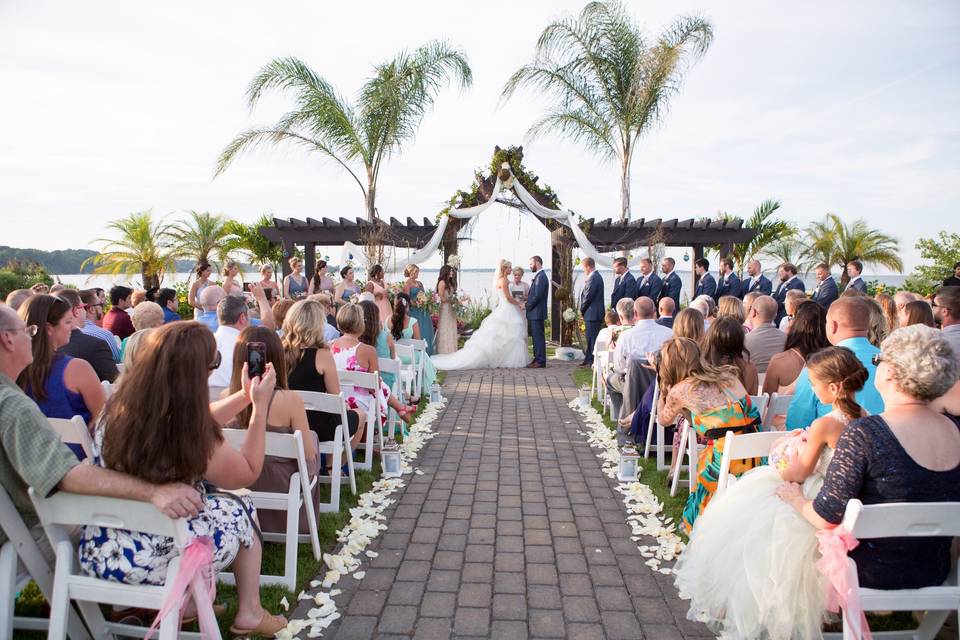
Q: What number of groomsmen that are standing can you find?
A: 10